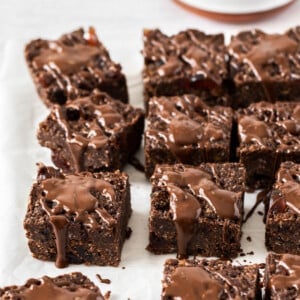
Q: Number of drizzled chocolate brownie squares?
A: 12